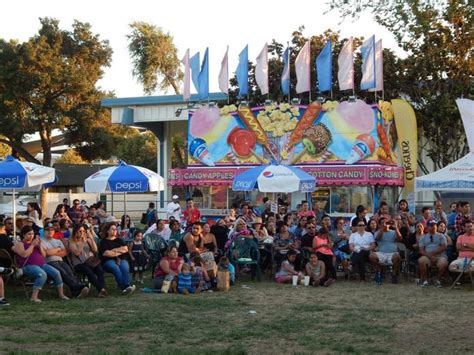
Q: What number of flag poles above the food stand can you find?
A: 12